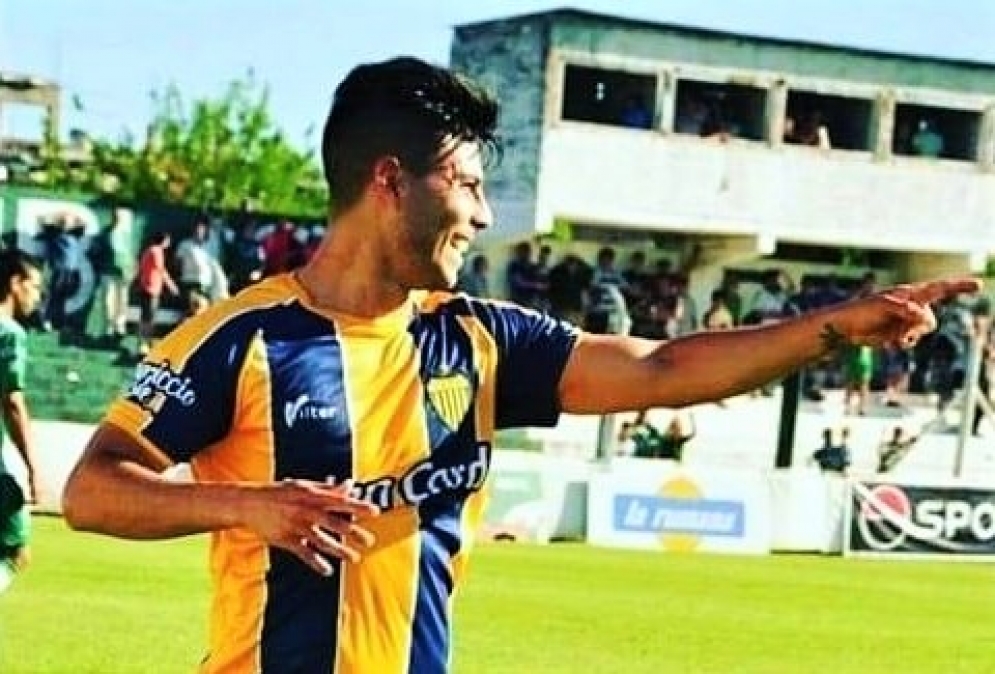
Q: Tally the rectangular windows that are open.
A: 4